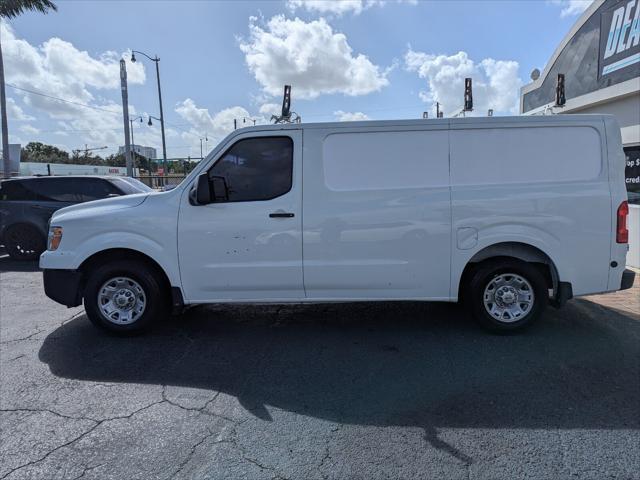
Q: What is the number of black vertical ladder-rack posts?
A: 3